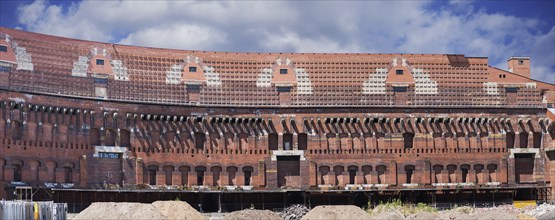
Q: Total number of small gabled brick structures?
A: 5